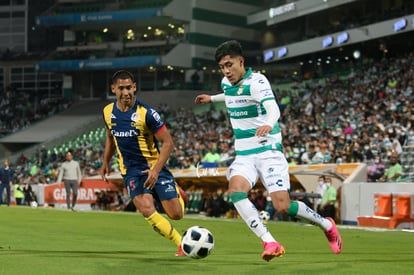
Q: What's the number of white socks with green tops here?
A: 2